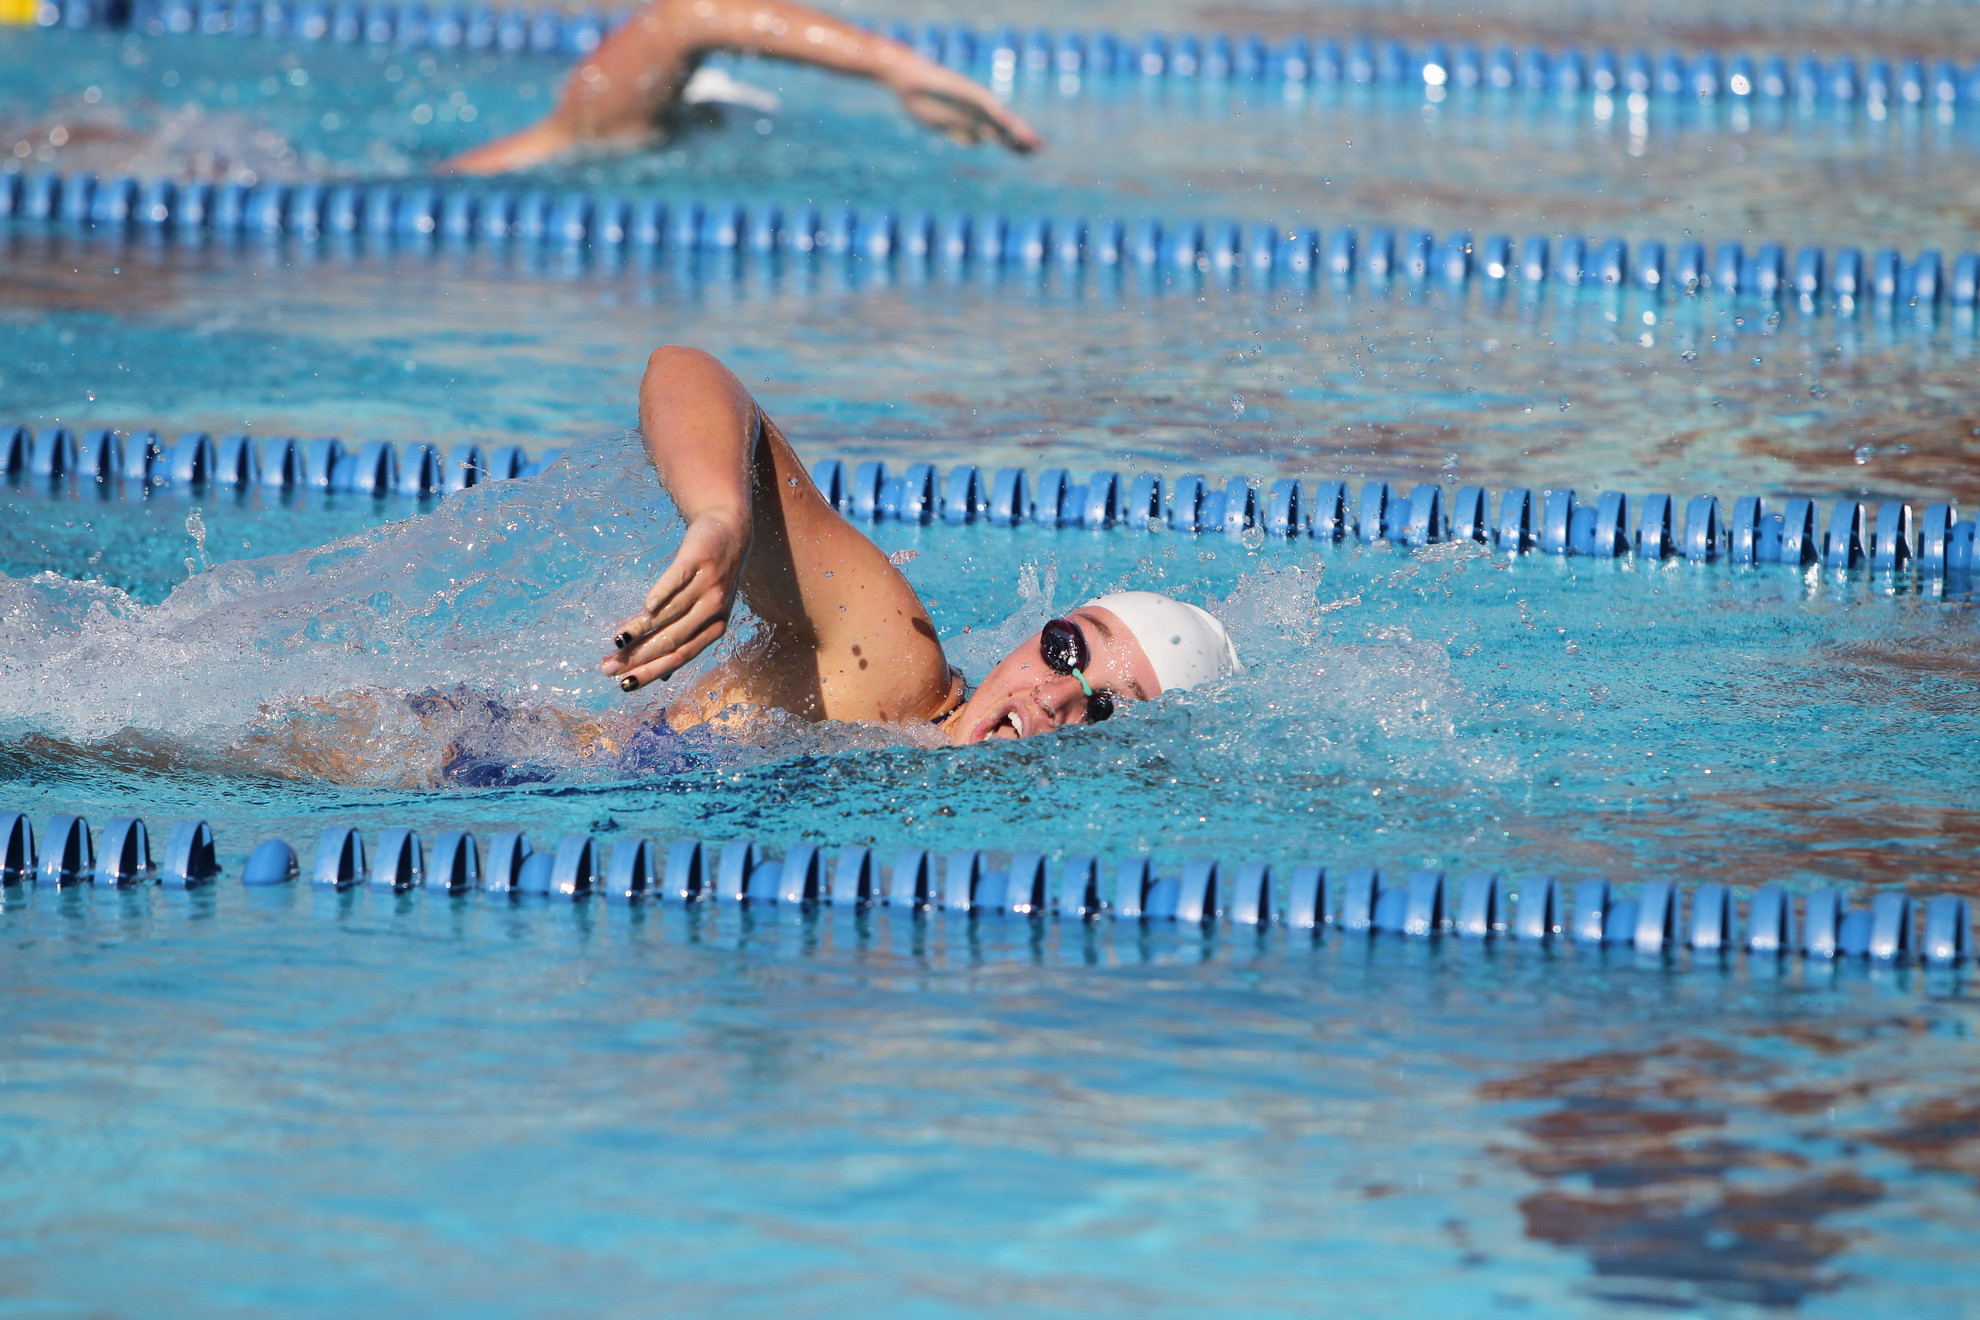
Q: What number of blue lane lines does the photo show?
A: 4